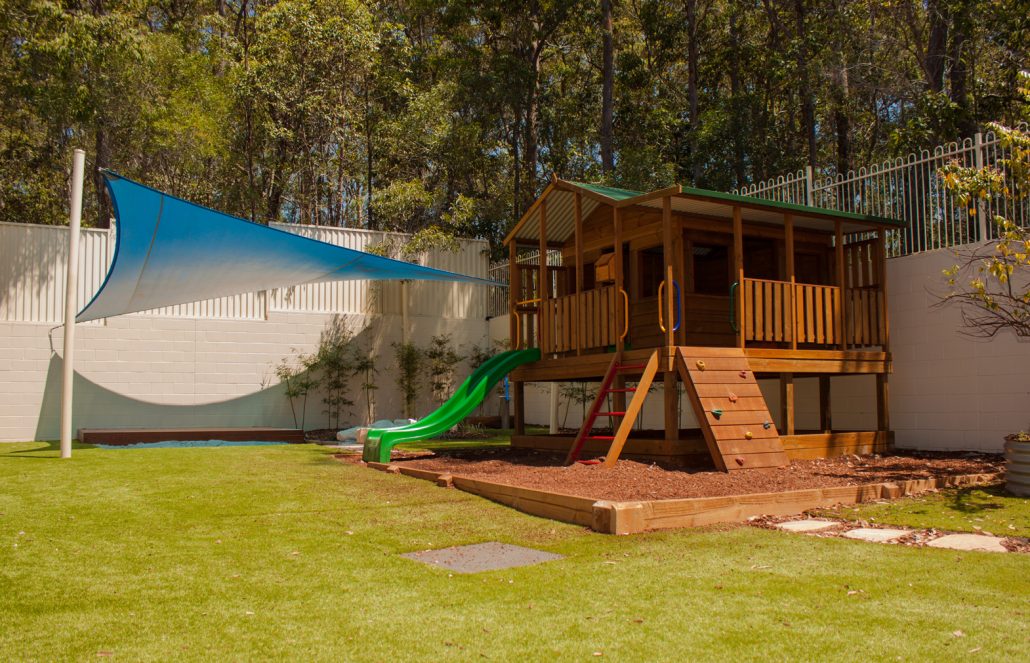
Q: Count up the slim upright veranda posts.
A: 9